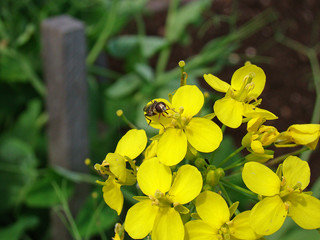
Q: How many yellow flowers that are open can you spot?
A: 6